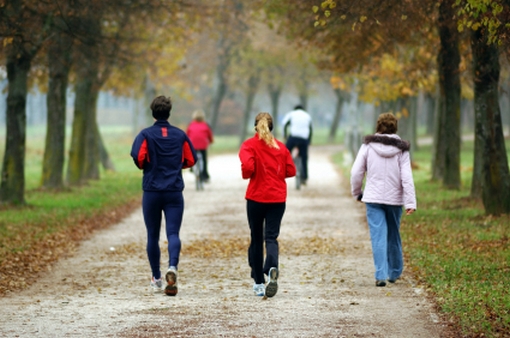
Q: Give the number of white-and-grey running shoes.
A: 4